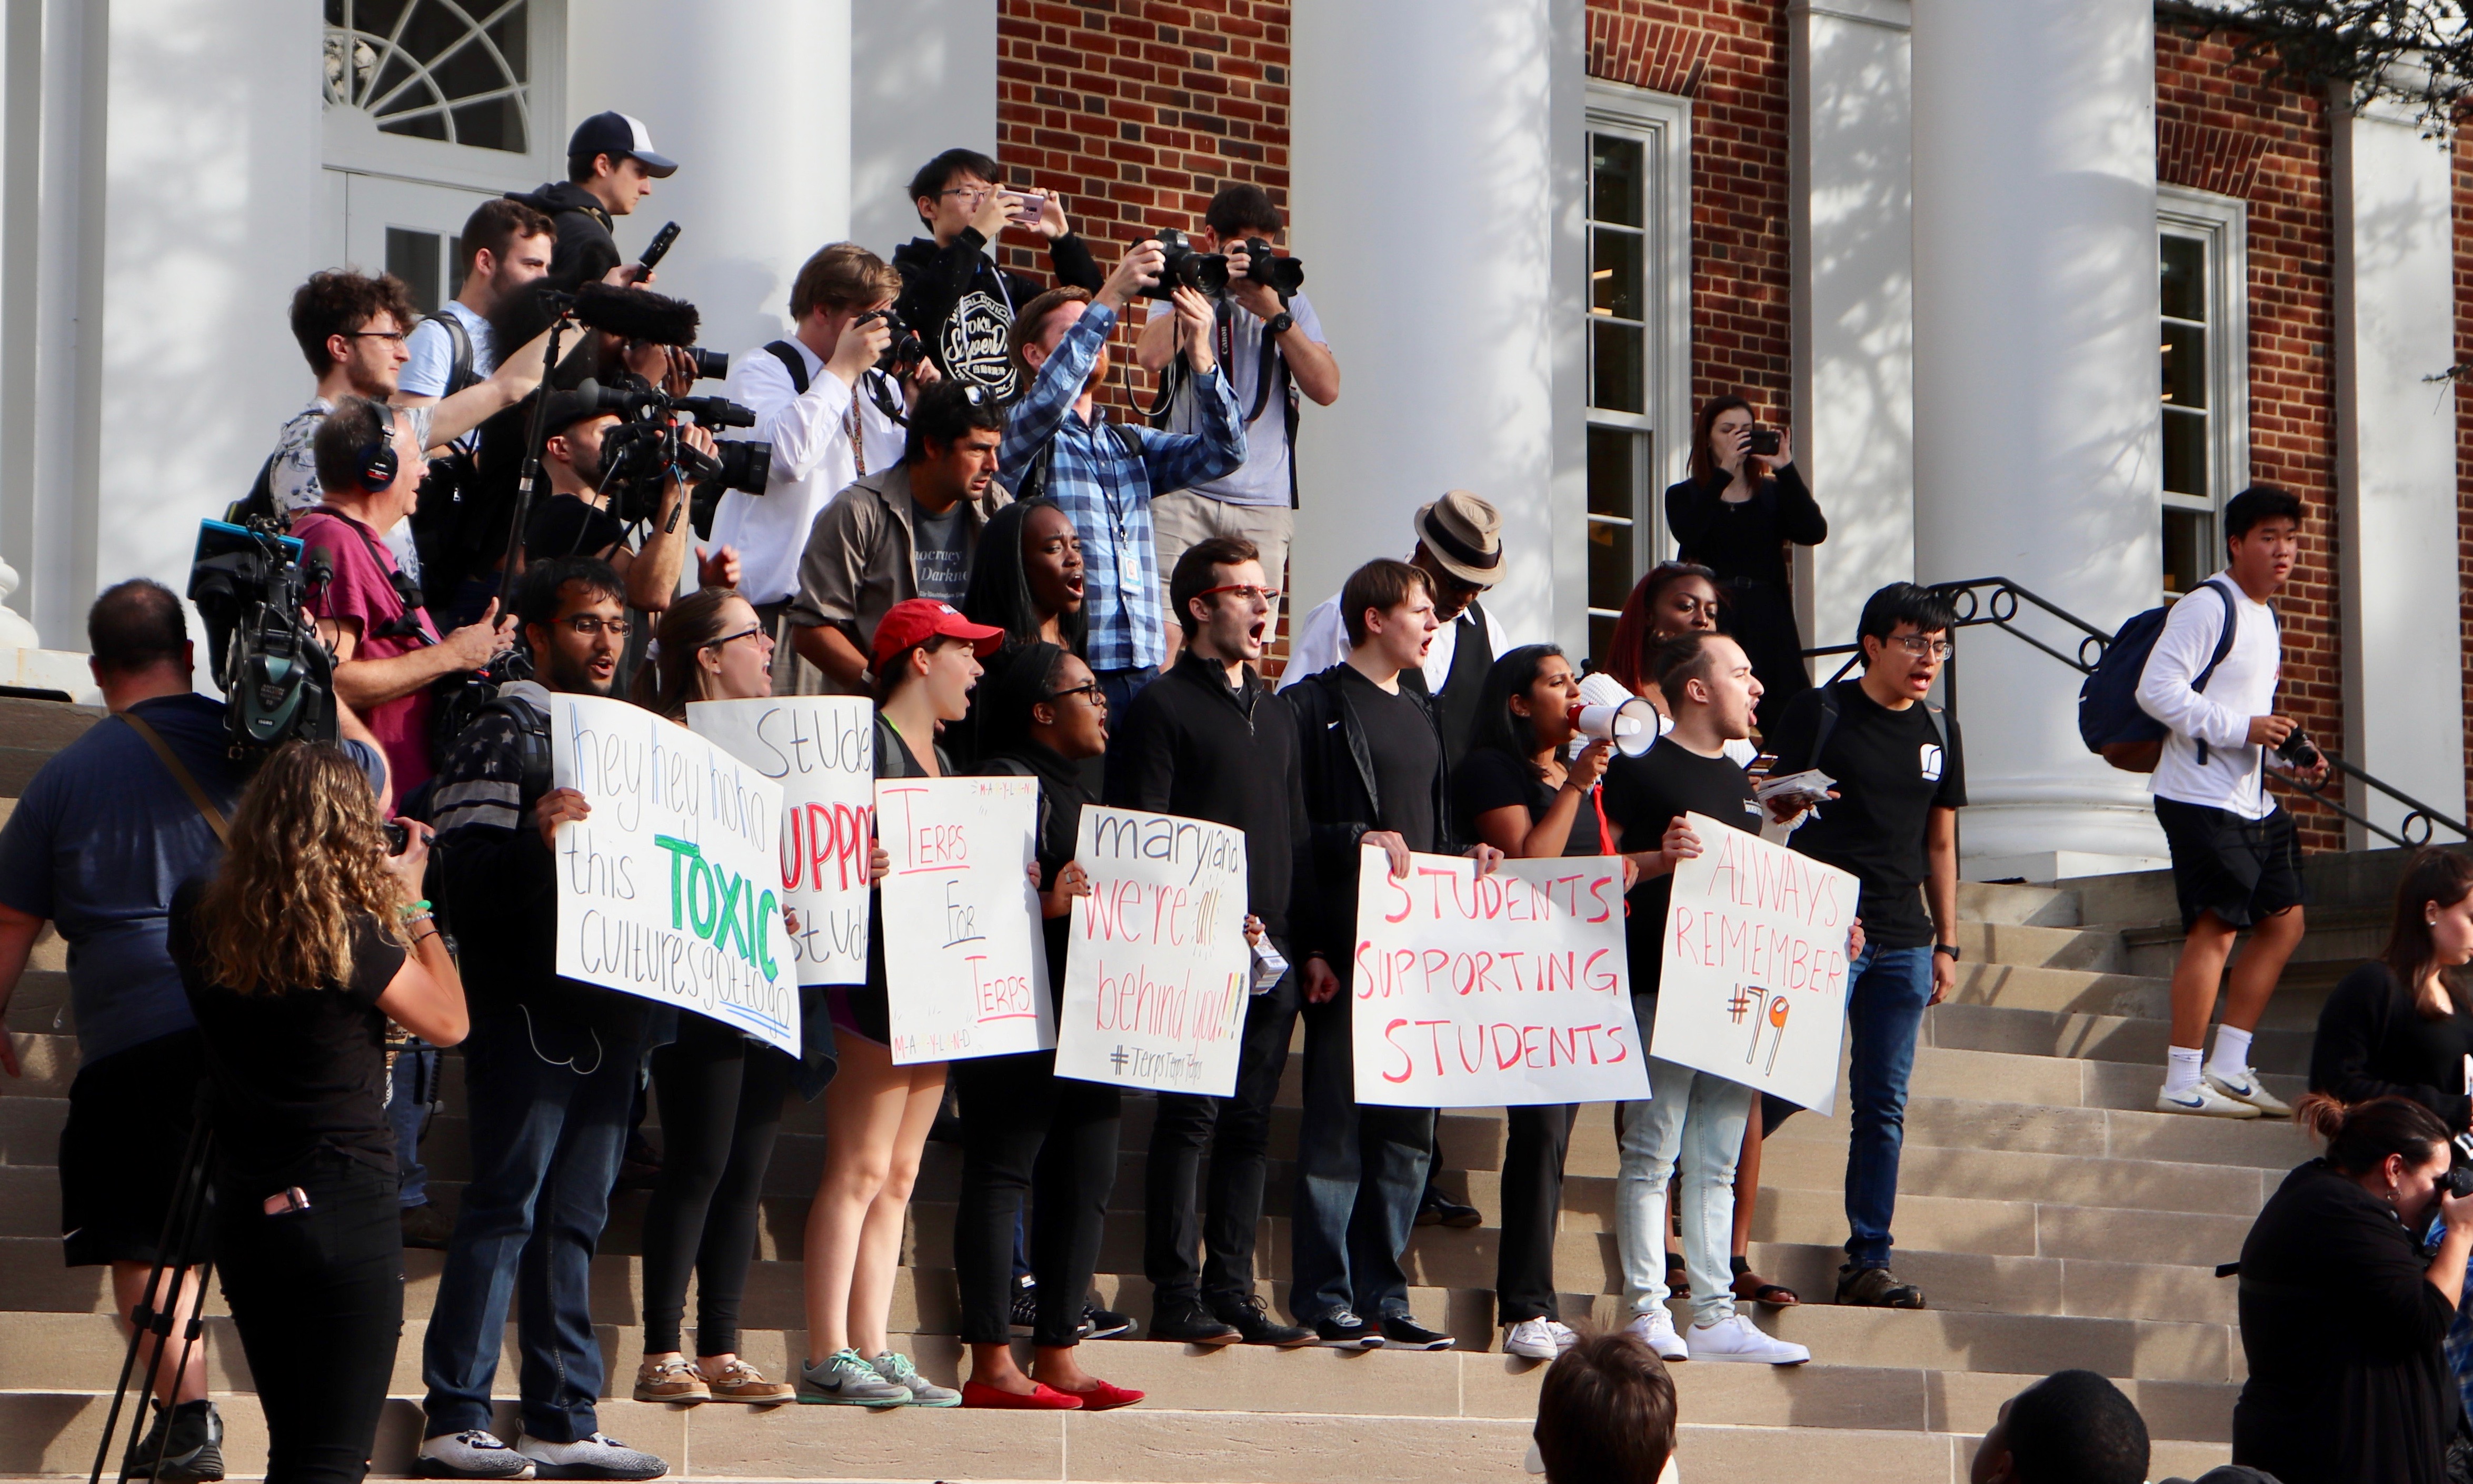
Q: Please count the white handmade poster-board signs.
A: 6